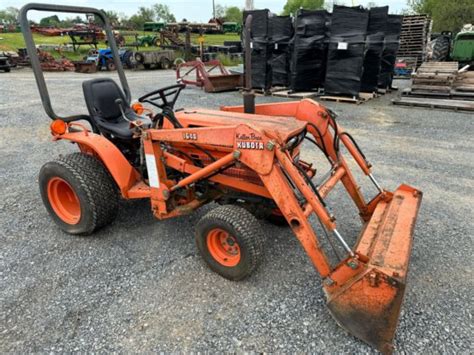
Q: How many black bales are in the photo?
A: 6